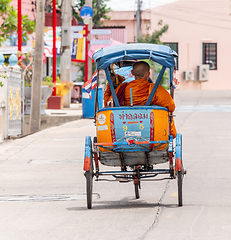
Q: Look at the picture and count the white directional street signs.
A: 4